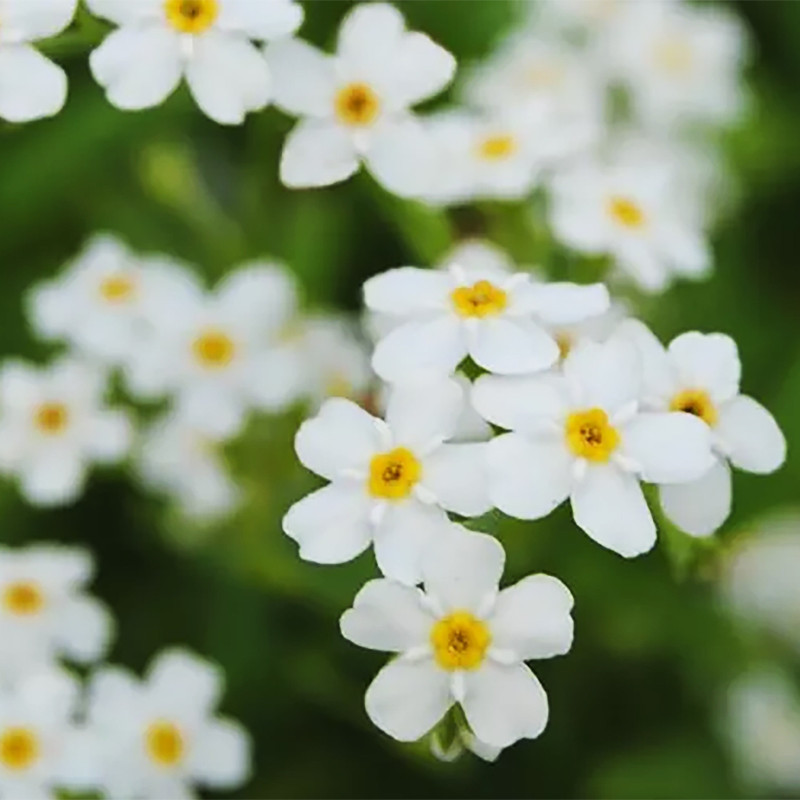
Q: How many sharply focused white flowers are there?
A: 5